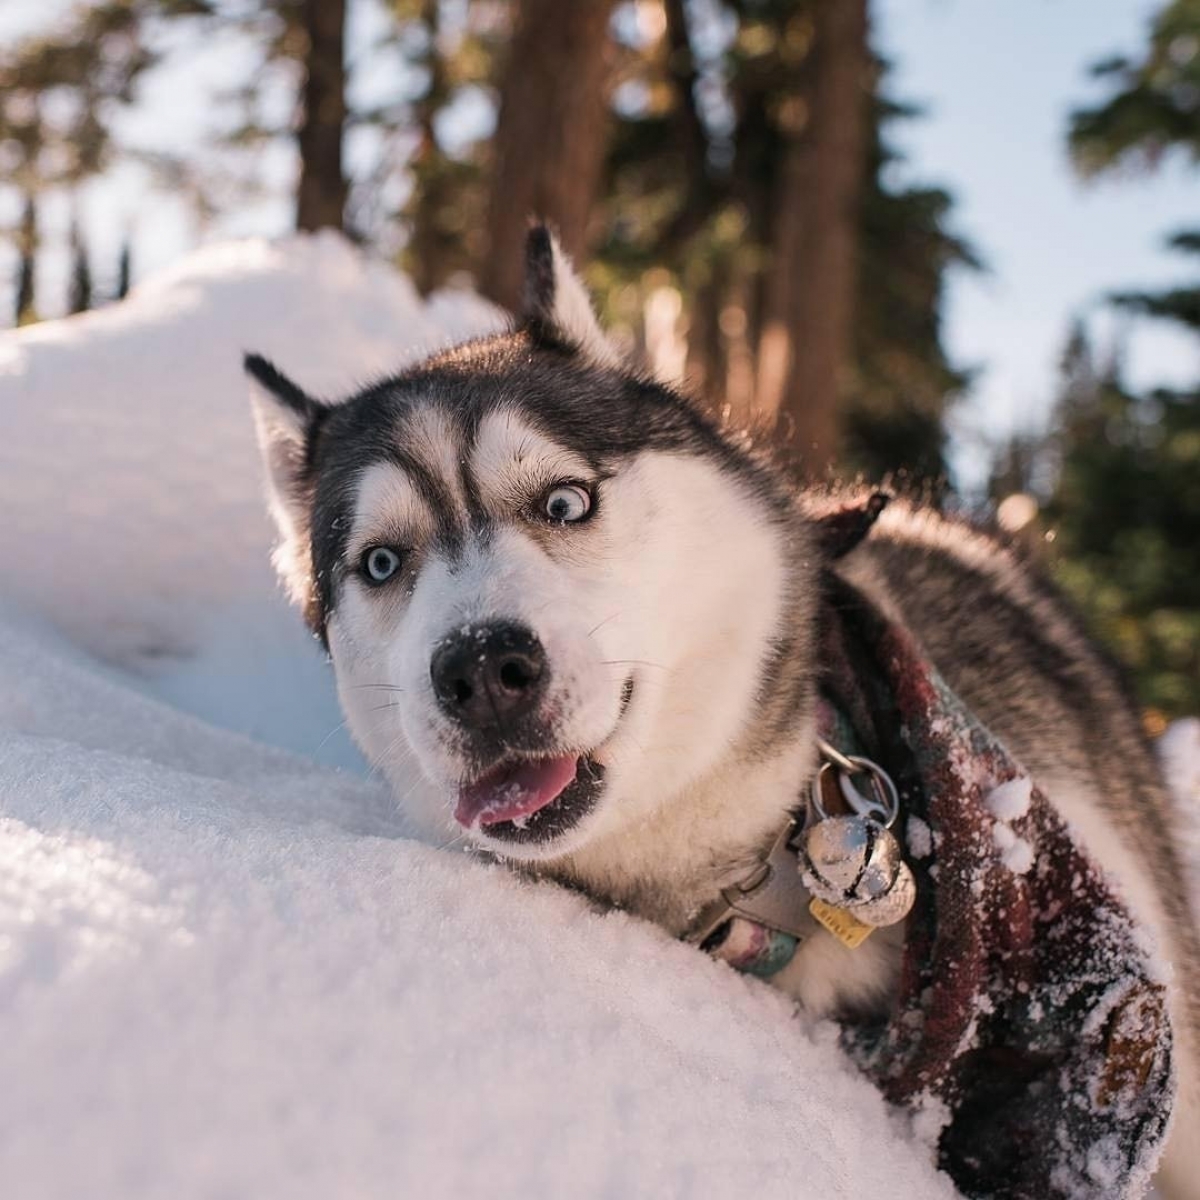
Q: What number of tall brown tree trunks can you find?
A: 3